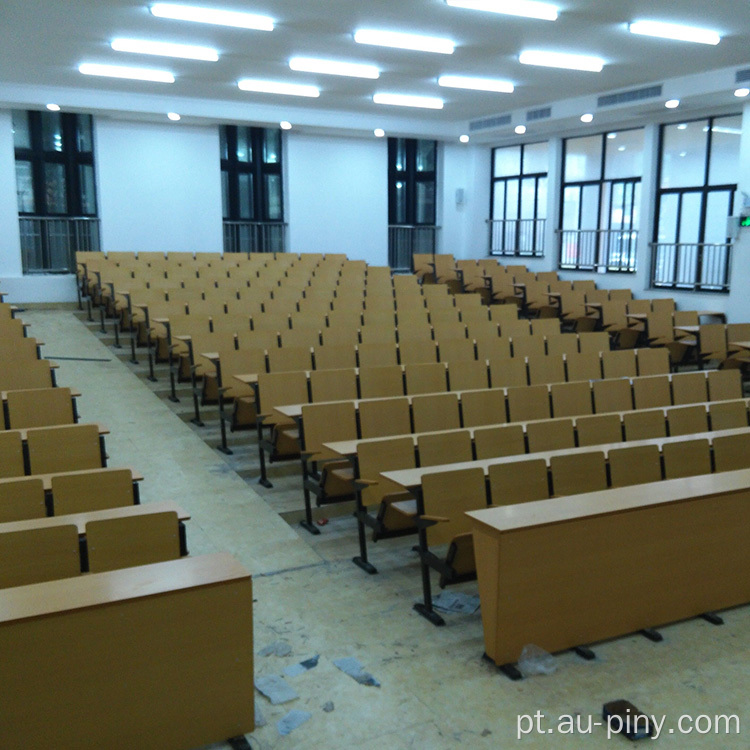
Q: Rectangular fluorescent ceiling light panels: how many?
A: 11